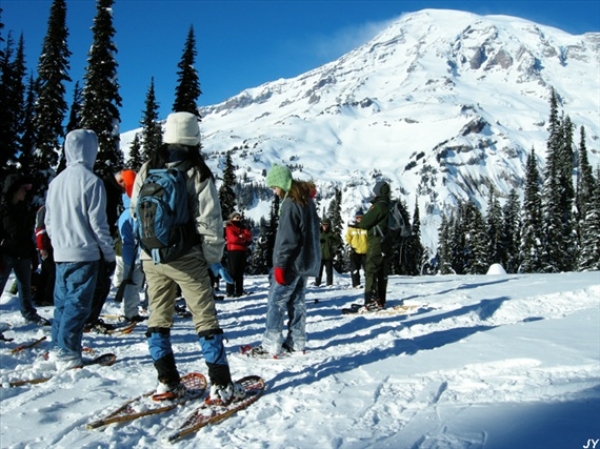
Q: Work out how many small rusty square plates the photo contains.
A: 0